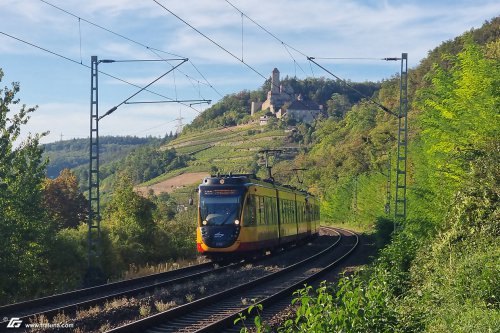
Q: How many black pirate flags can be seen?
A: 0